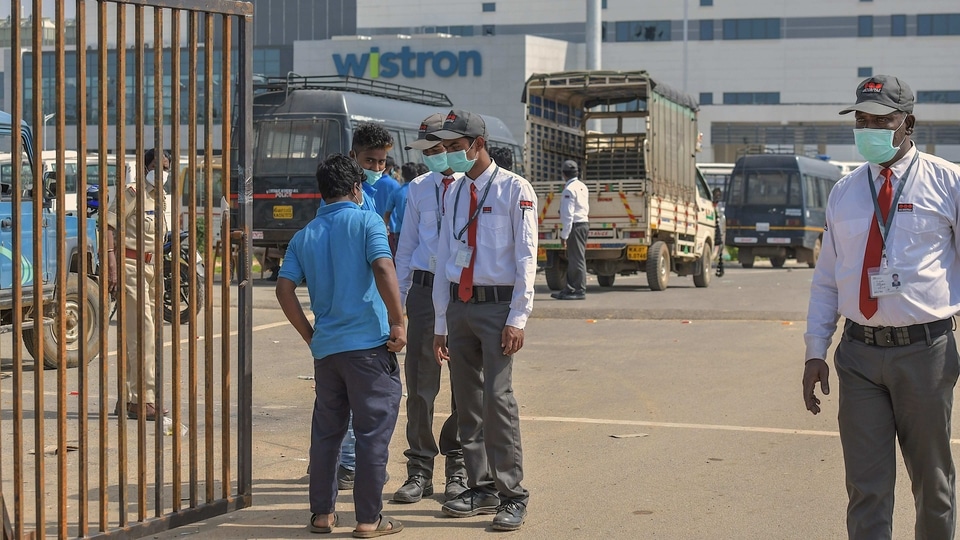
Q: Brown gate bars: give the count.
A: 12